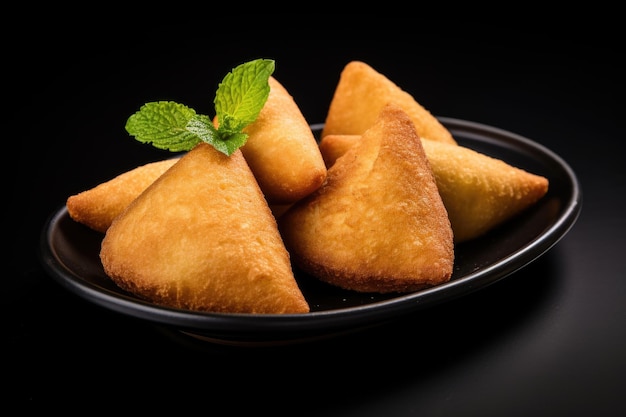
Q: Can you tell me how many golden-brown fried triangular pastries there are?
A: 6